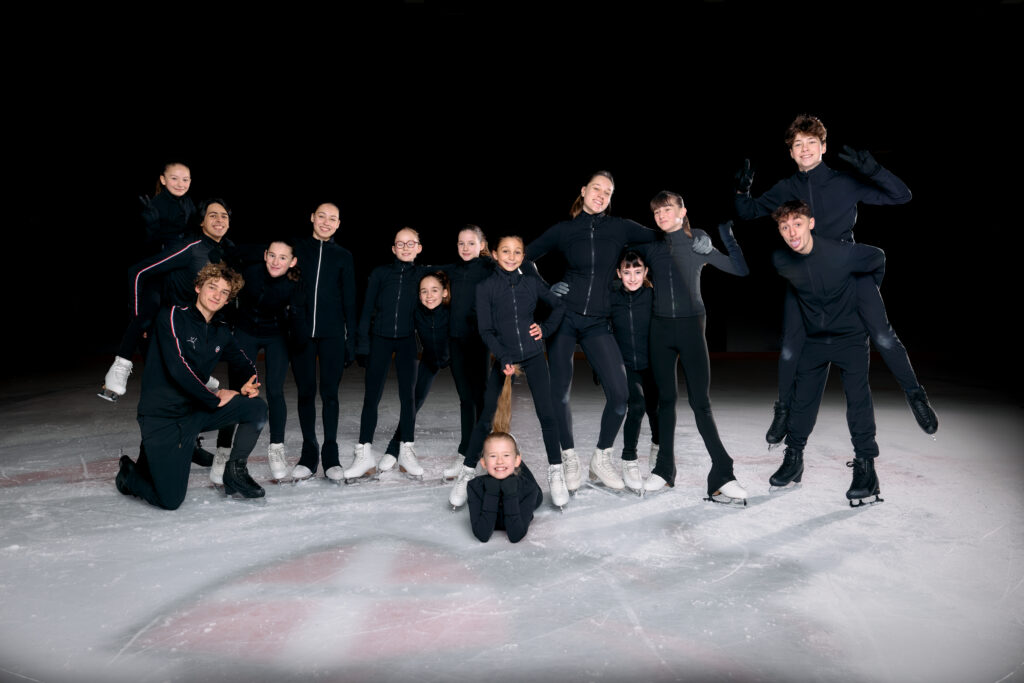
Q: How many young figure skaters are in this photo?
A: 15